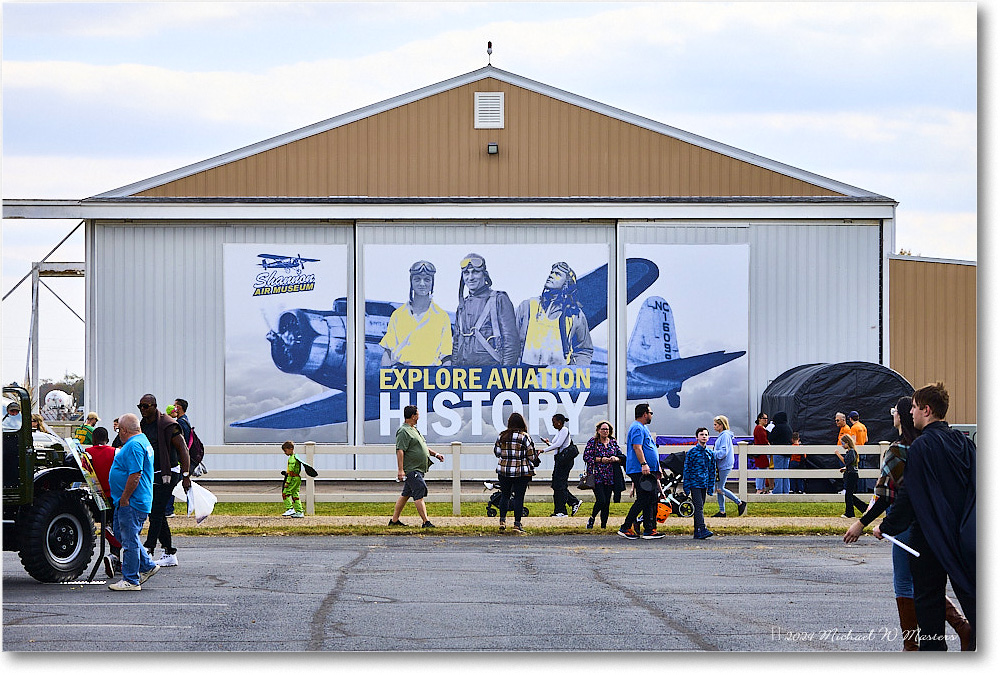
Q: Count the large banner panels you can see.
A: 3